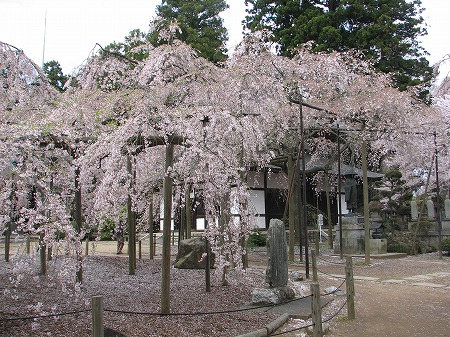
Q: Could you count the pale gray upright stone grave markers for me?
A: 3